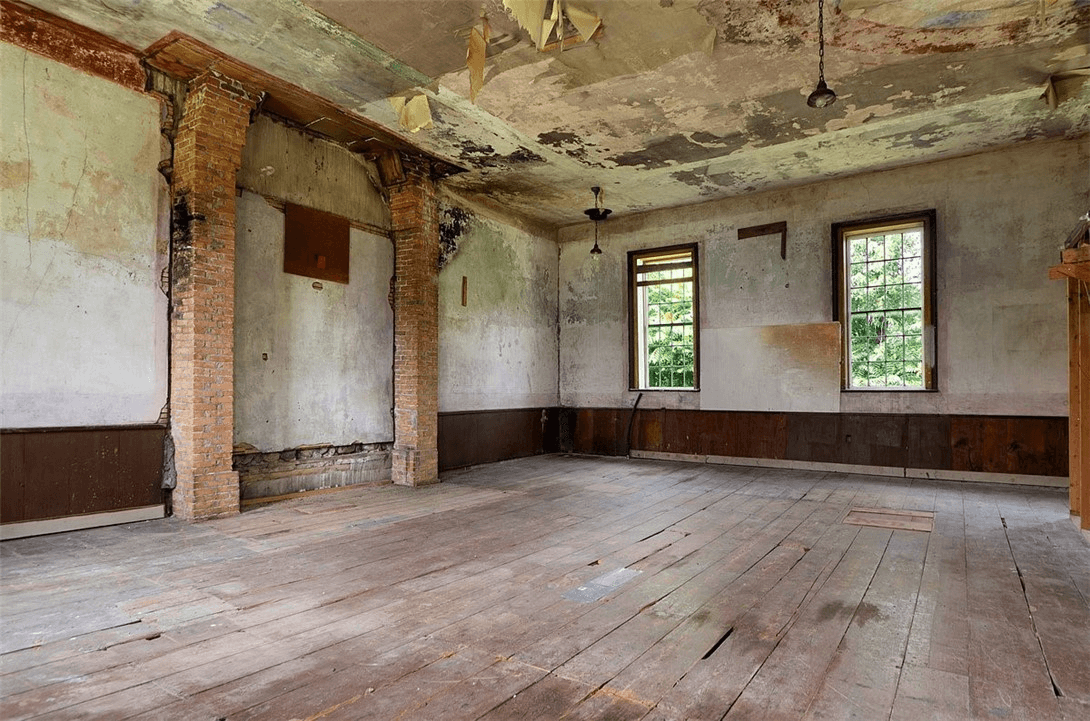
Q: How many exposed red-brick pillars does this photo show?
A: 2